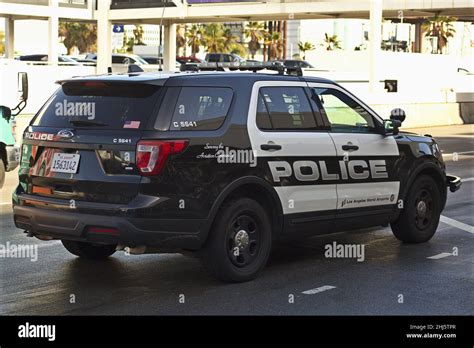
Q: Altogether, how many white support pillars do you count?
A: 5